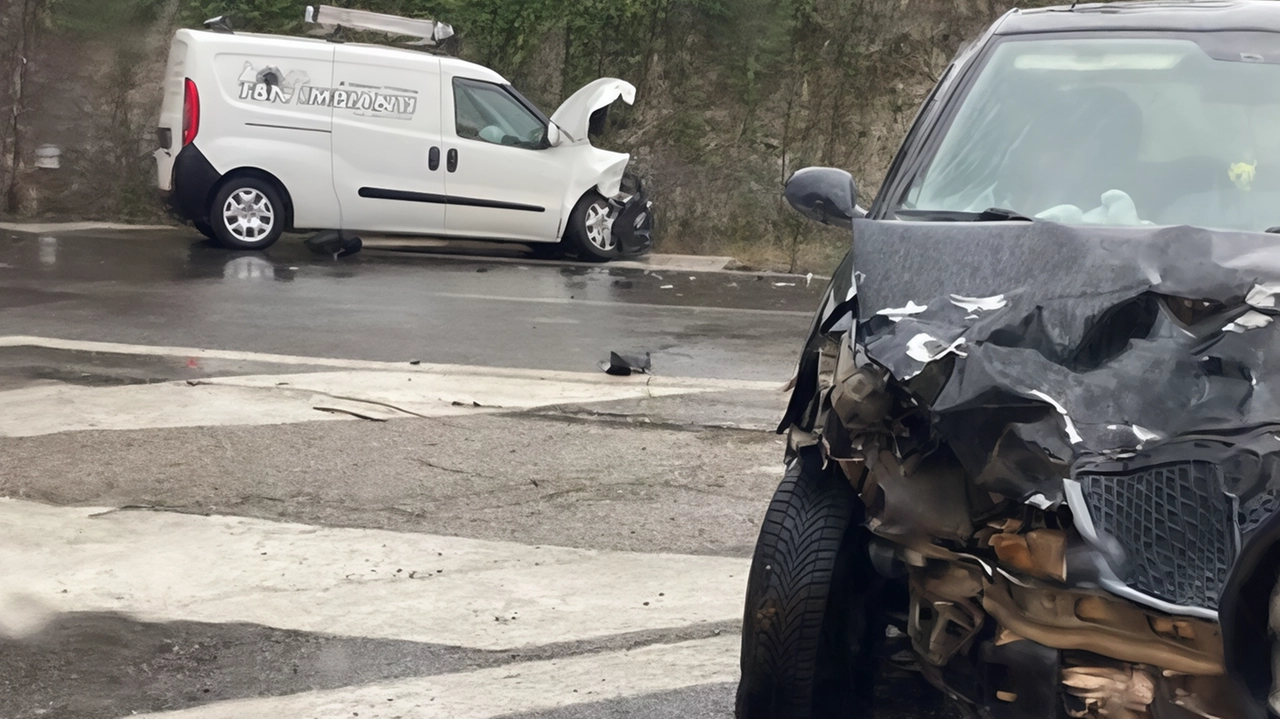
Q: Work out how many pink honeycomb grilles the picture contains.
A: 0